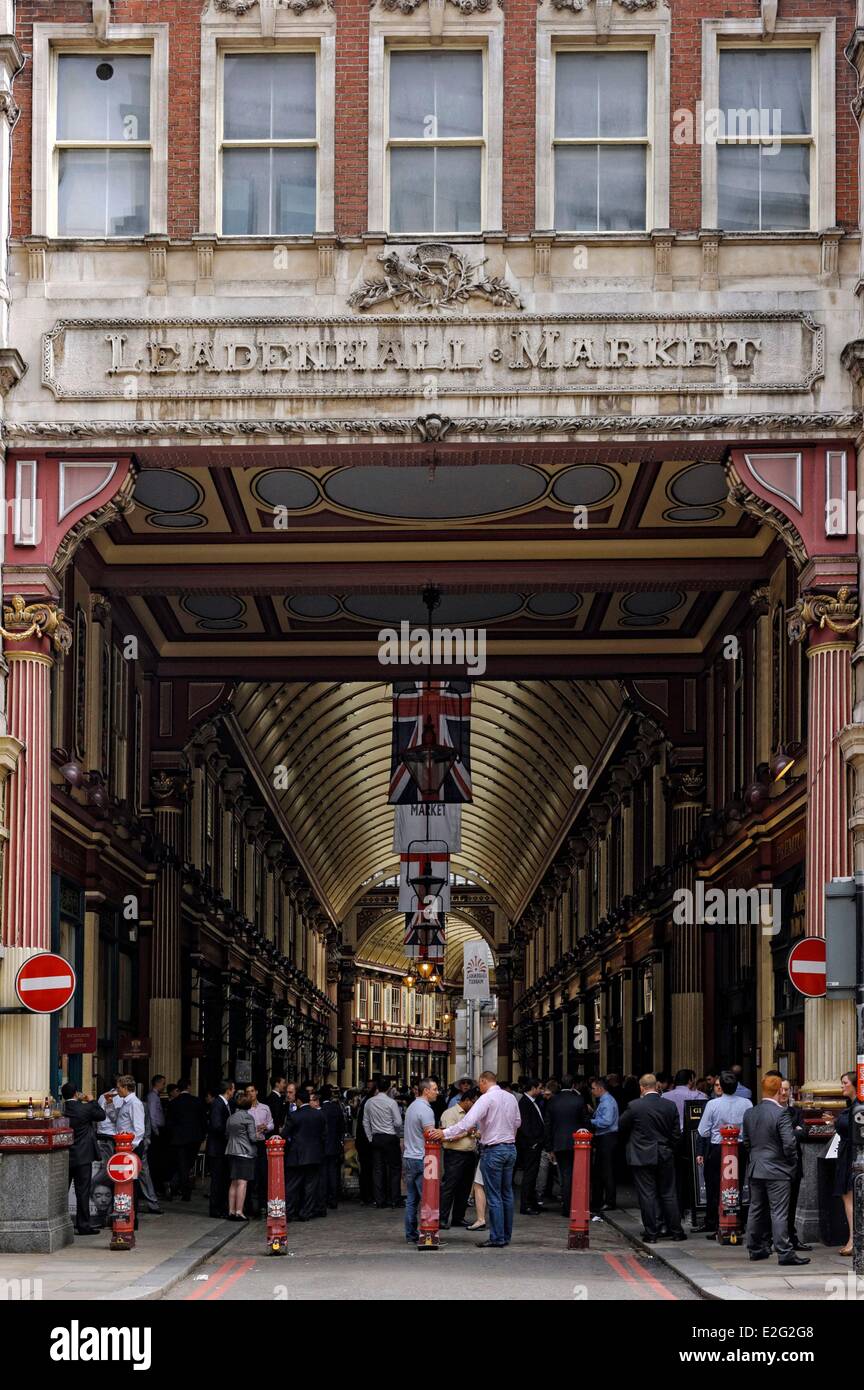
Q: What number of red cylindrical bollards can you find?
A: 5